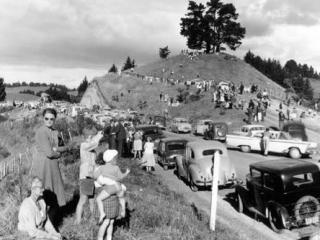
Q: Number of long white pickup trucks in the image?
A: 1